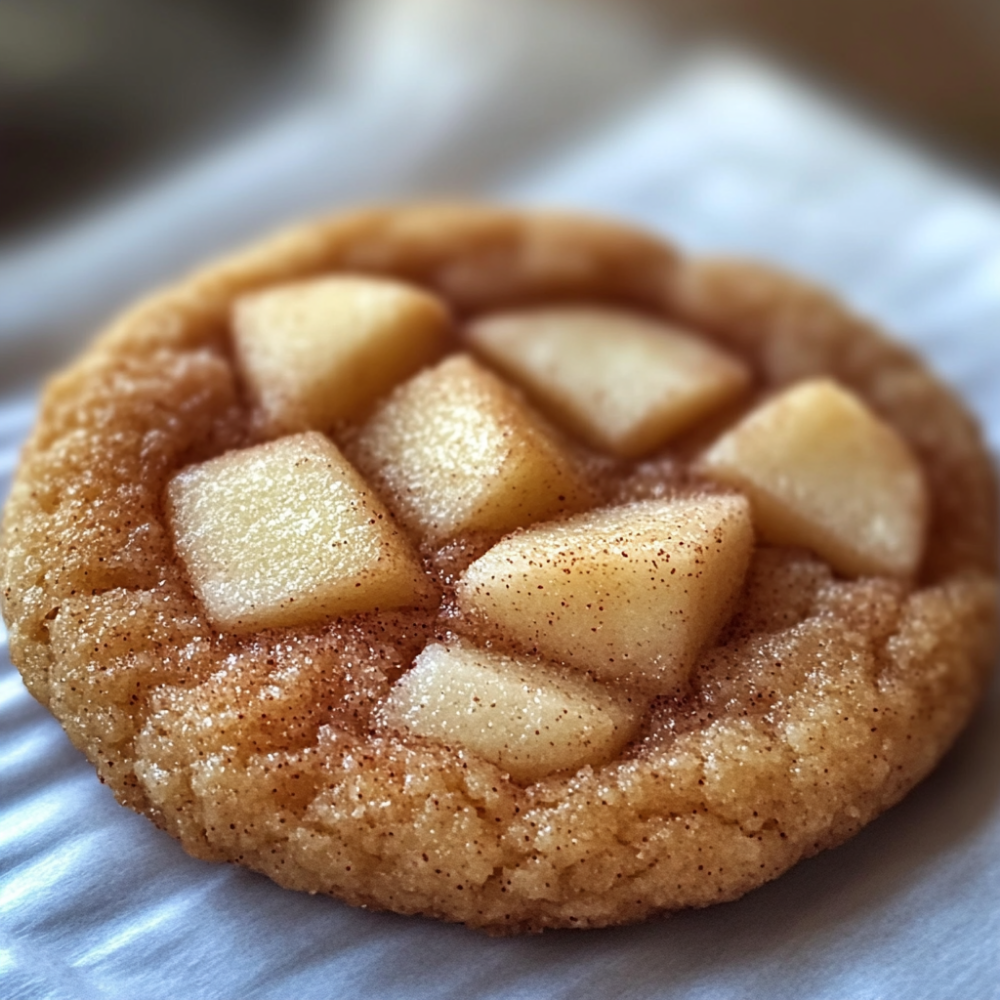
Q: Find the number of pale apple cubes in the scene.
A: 7